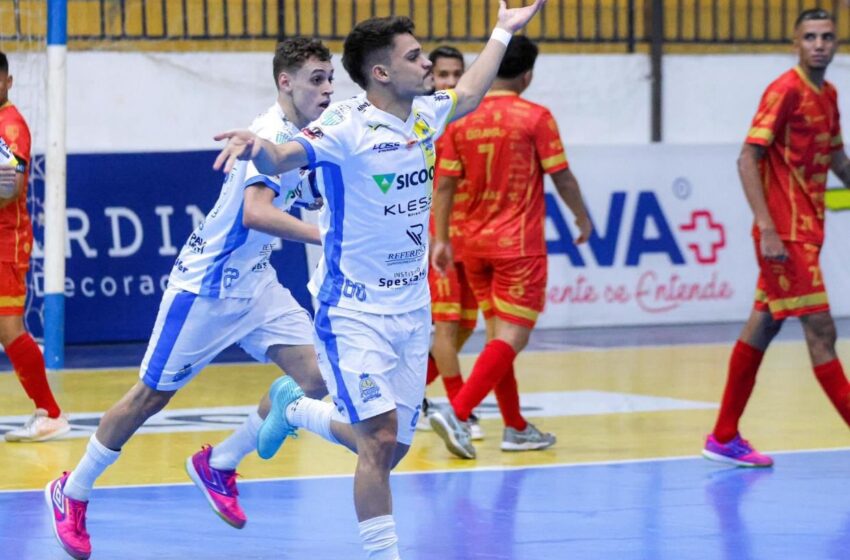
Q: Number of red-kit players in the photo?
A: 4